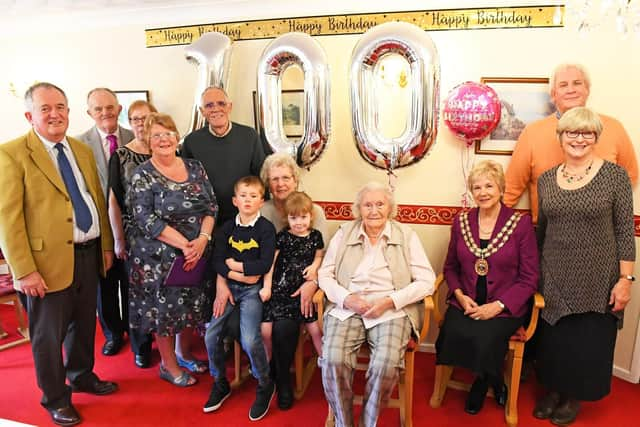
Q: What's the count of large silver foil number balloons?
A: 3